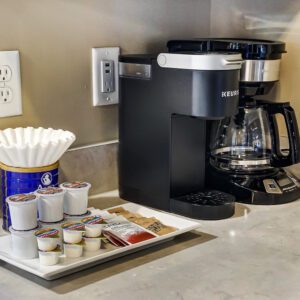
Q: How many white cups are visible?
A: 12